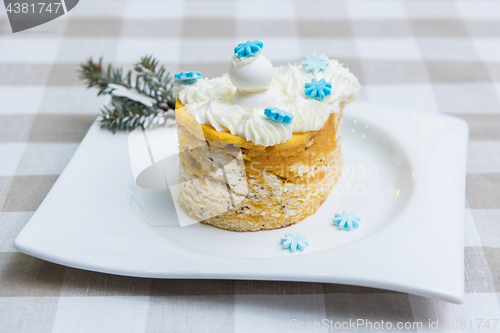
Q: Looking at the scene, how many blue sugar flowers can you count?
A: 7